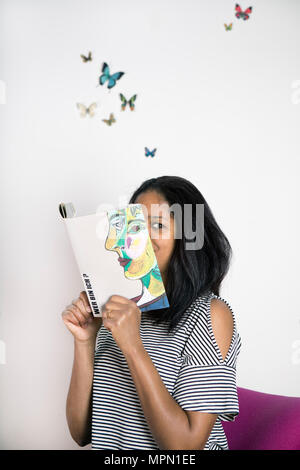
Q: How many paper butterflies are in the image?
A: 8